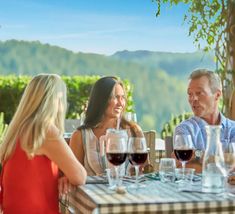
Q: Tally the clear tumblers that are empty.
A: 3